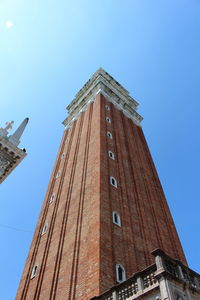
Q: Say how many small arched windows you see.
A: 12